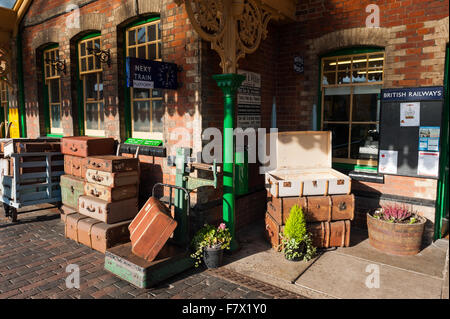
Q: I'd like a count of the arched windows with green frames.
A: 4